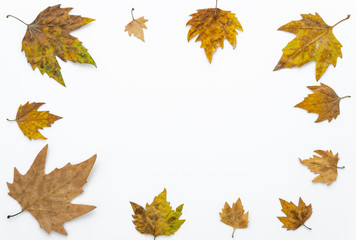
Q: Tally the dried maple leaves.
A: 11